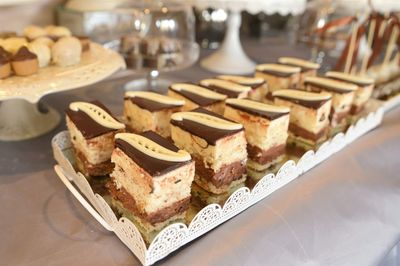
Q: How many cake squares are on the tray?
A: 13